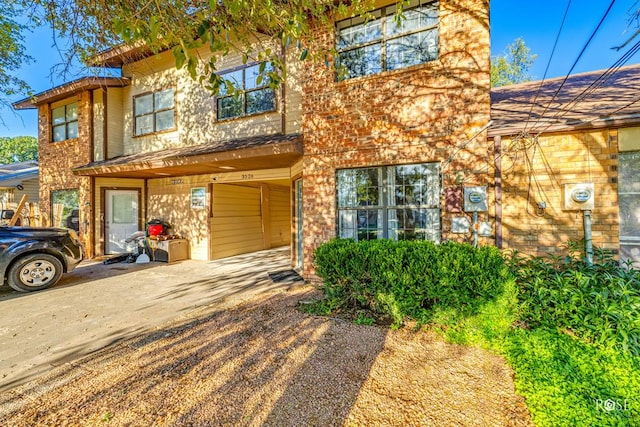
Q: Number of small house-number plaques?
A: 2